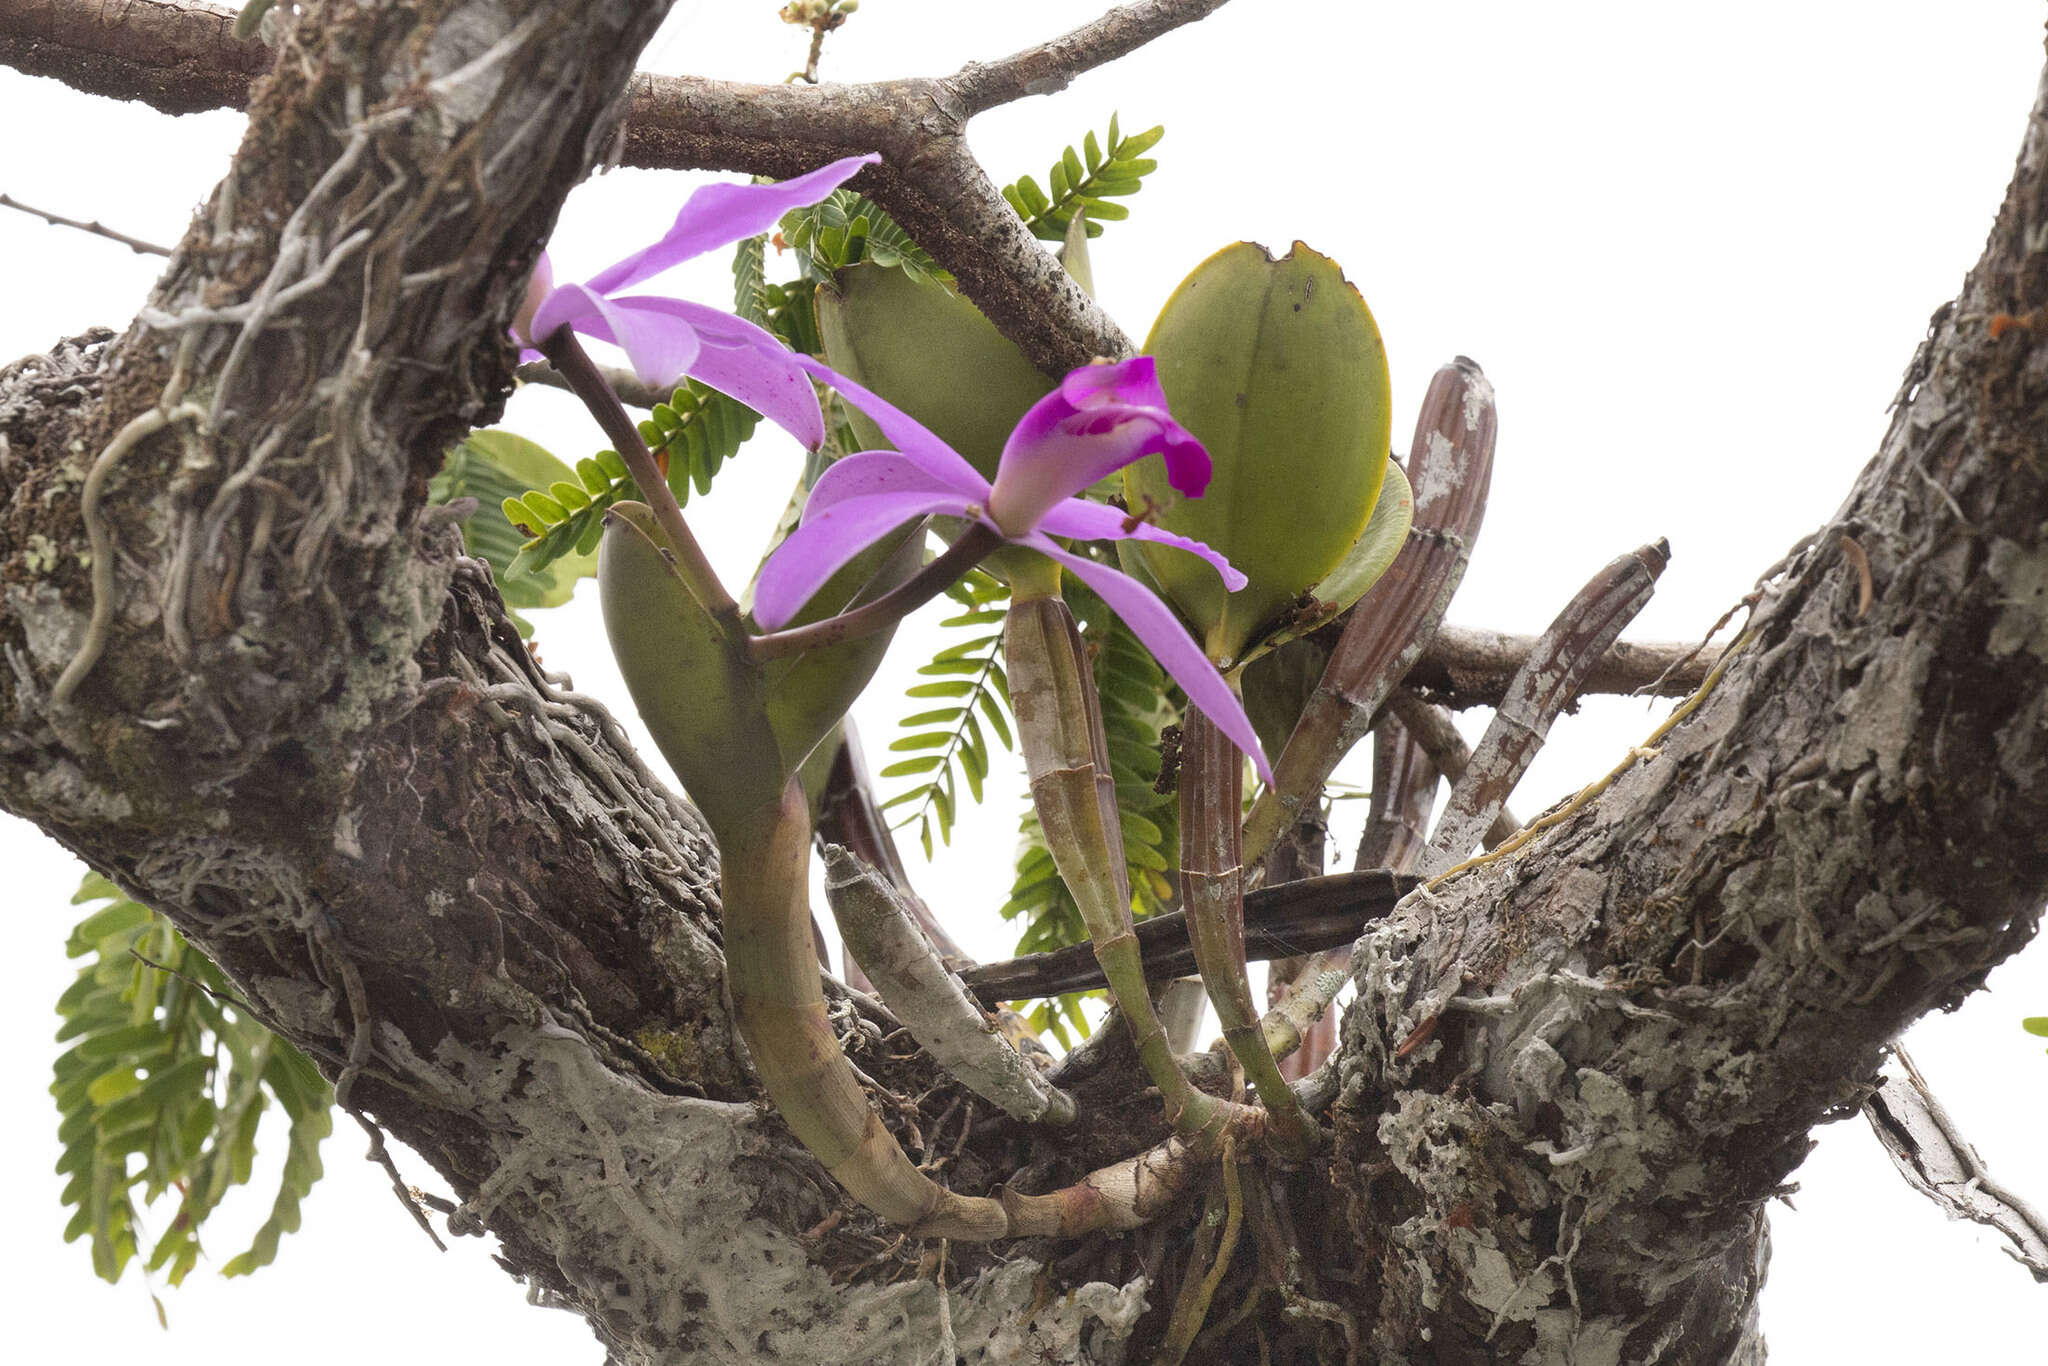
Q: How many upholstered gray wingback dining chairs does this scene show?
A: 0